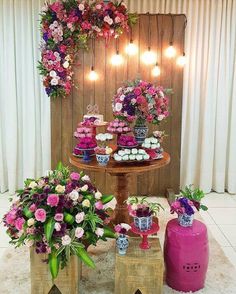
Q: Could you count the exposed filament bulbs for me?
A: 7